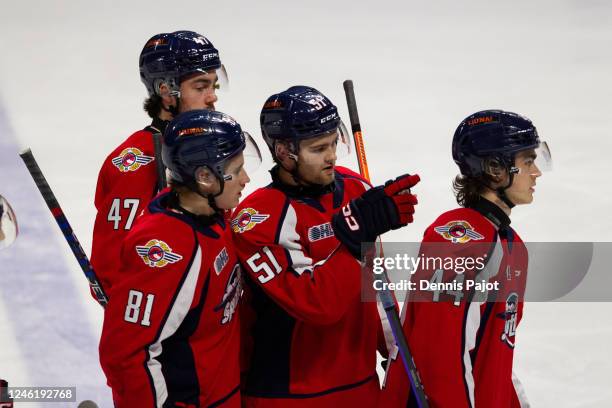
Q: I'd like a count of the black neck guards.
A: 4